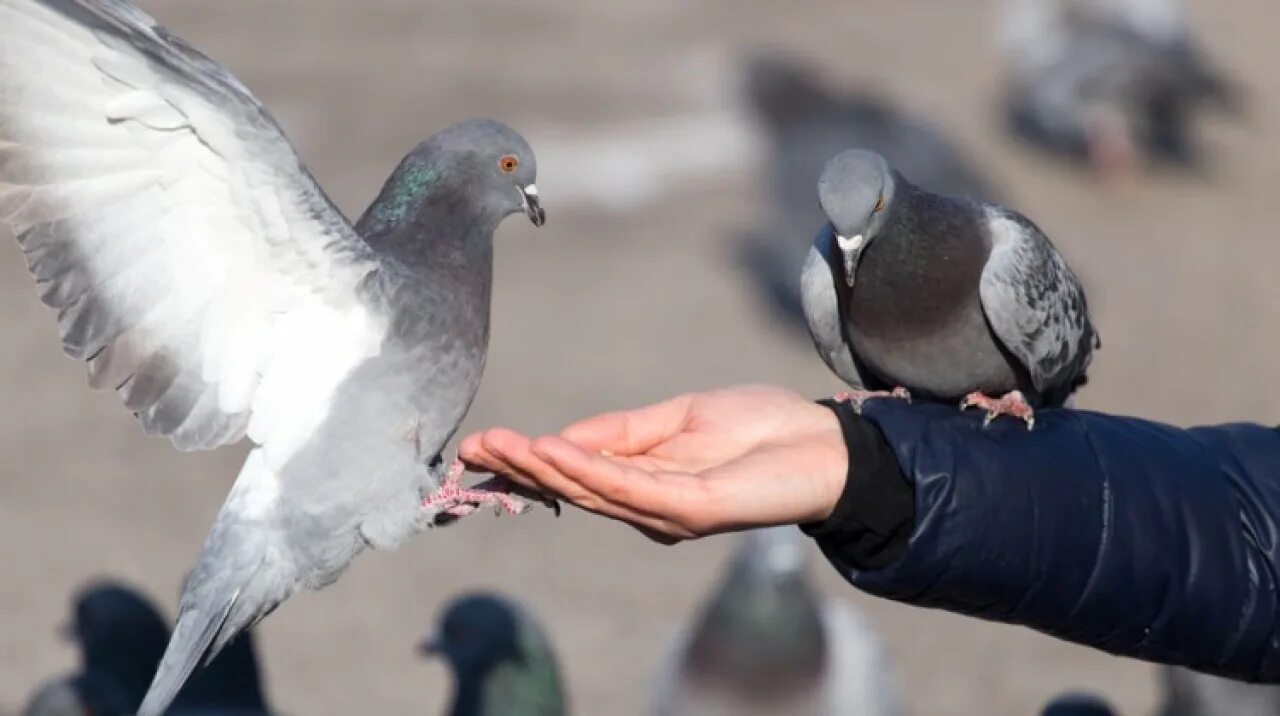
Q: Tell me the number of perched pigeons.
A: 1